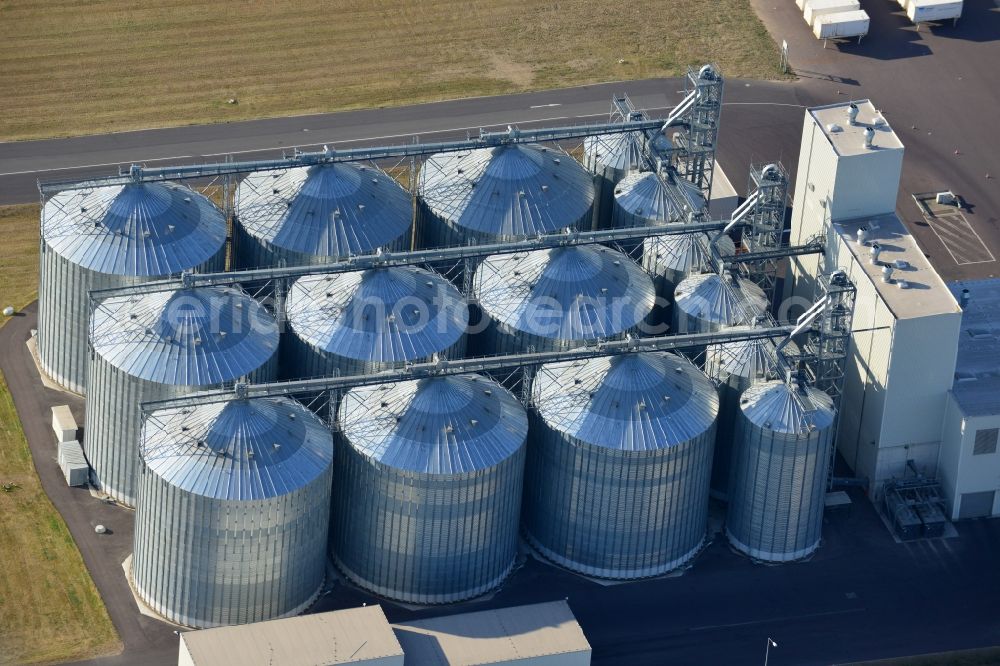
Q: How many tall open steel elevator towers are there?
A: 3